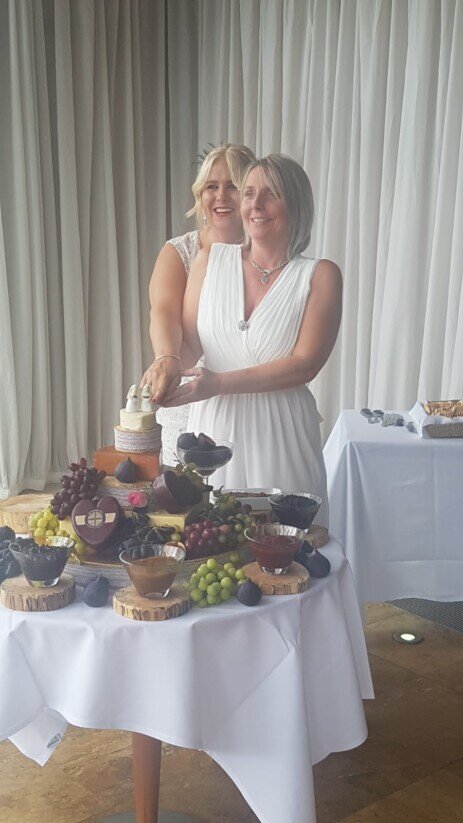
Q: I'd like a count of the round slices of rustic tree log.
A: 5